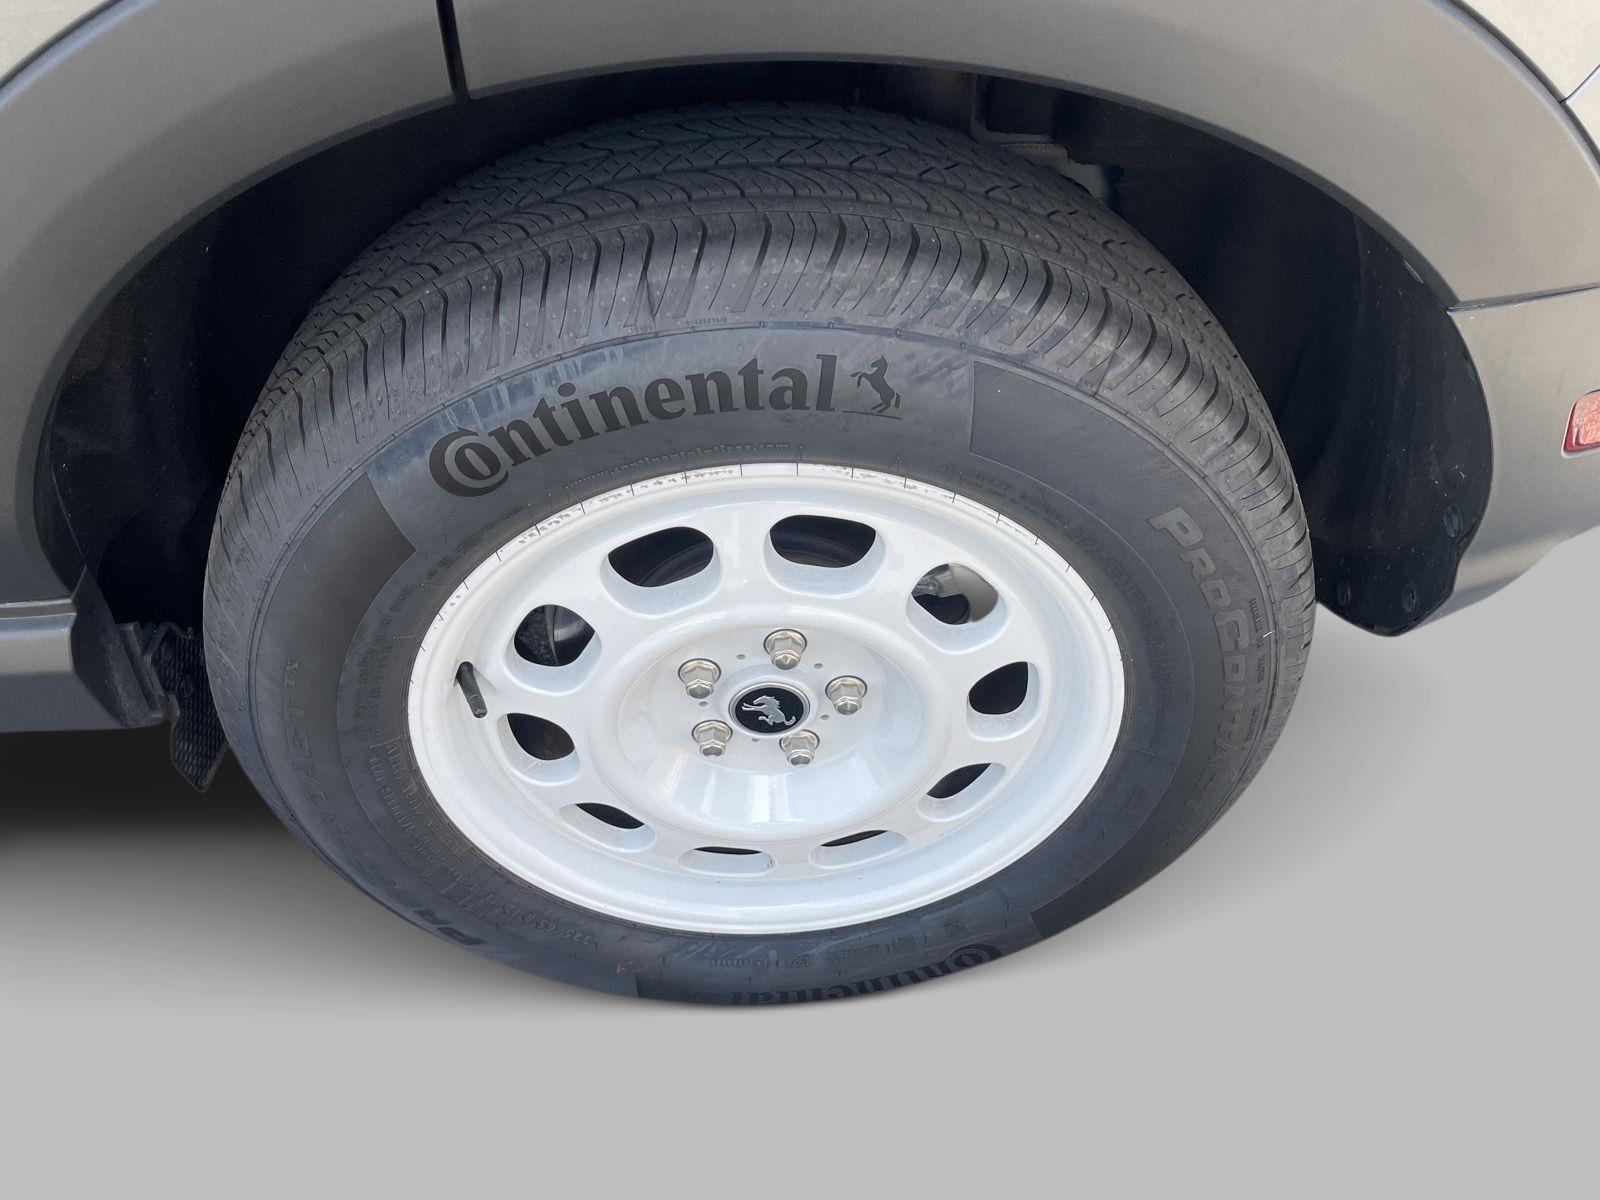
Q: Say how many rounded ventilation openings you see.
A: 10